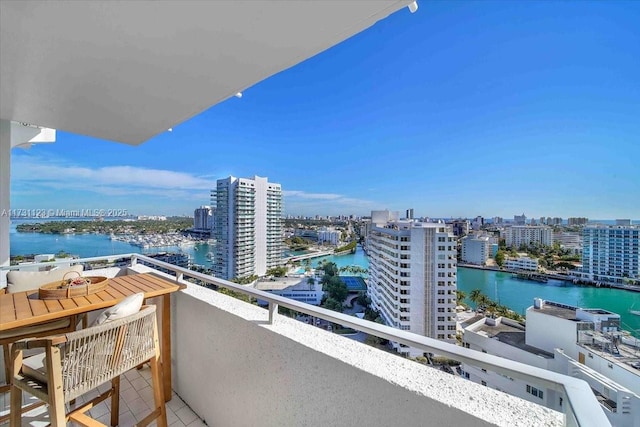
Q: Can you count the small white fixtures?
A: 3